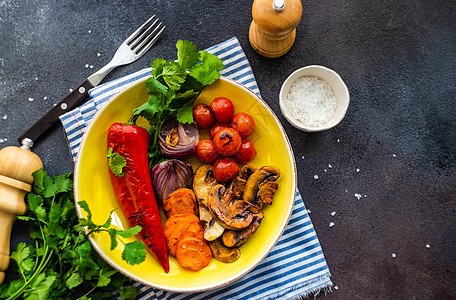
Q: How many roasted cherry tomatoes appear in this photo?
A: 8